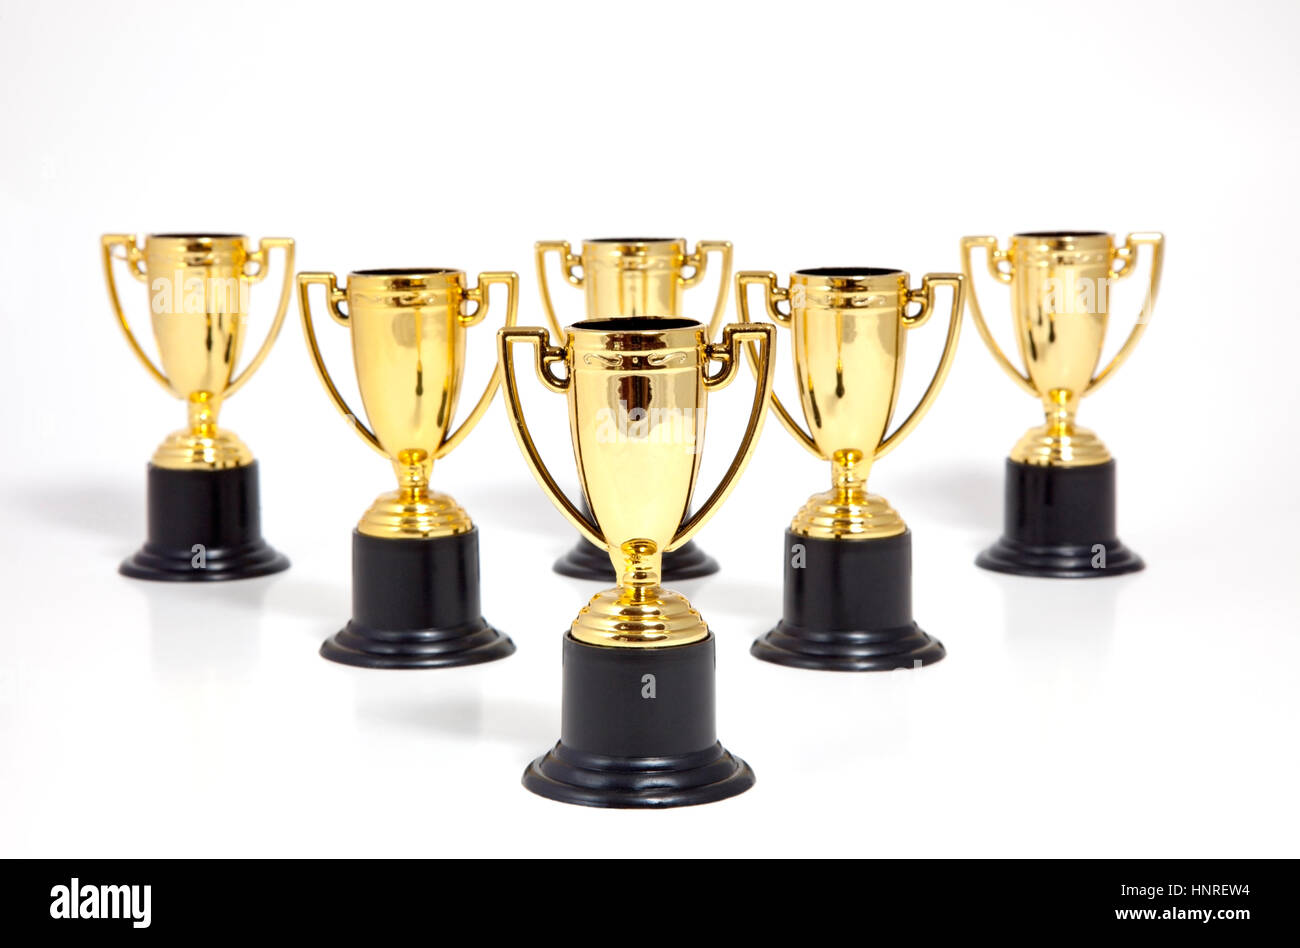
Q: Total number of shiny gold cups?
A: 6